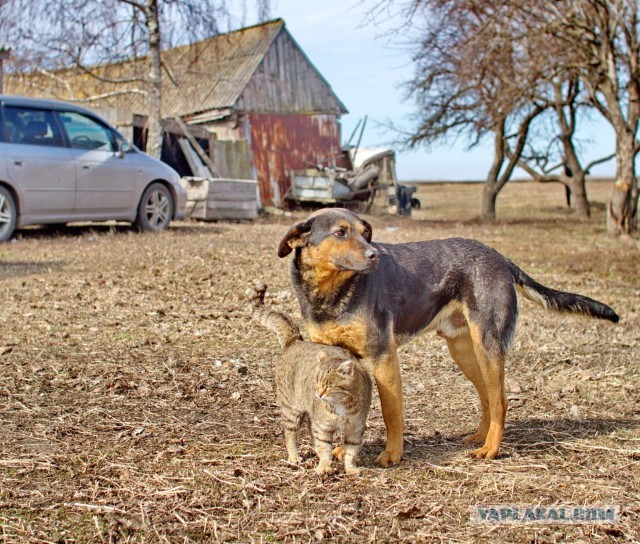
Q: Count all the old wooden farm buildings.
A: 1